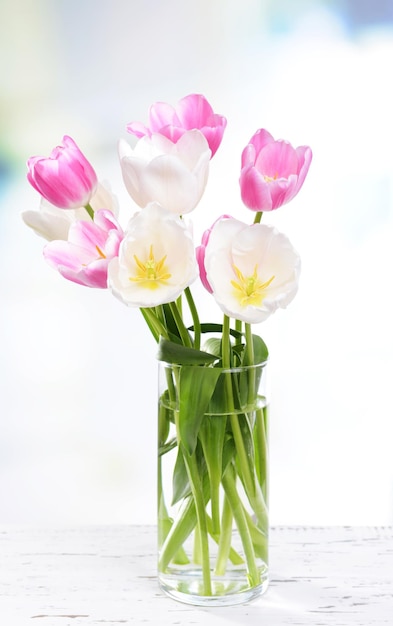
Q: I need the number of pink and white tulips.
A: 9